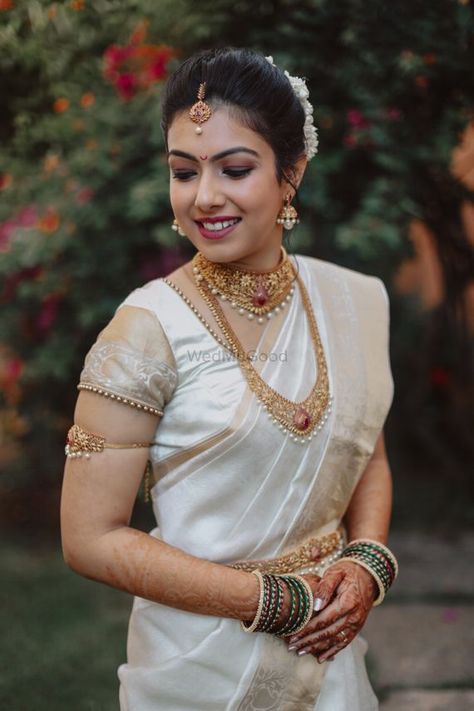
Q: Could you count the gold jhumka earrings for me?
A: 2